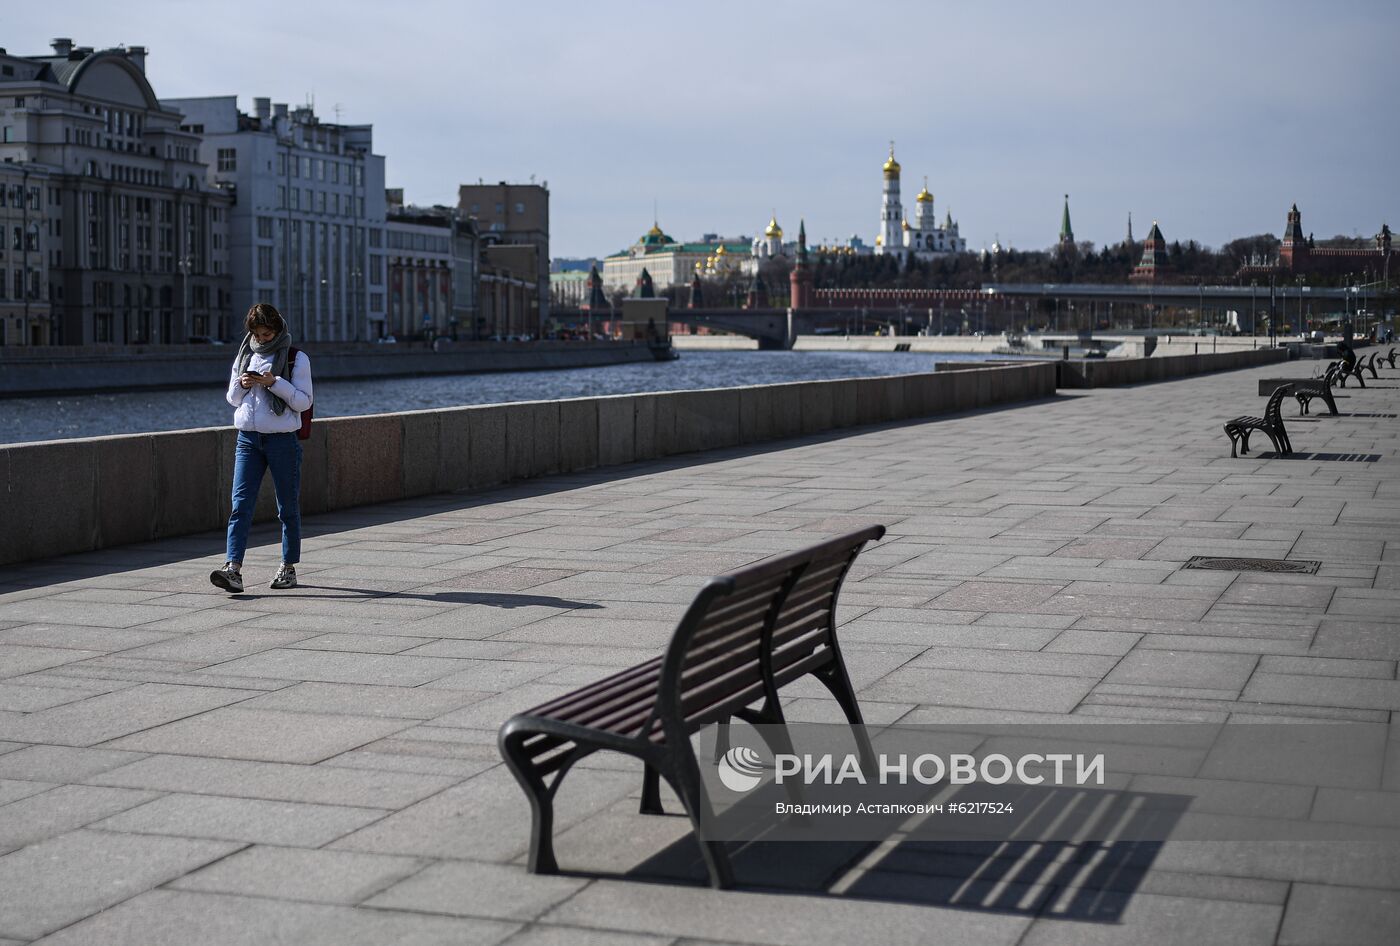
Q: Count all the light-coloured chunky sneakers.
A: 2